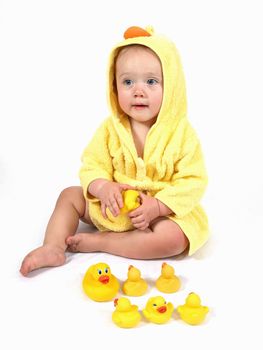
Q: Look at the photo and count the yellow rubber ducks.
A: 7